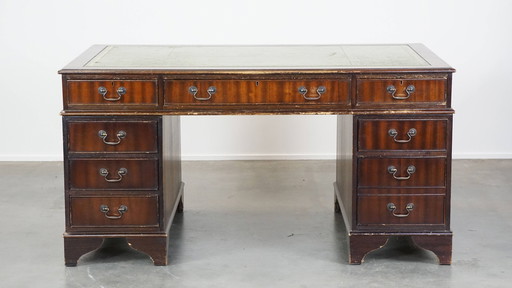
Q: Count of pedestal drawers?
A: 6